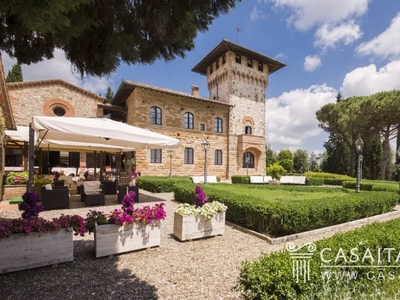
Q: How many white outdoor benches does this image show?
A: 3